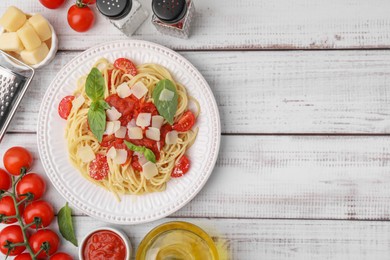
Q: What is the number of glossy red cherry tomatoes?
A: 12